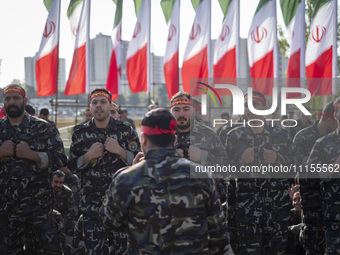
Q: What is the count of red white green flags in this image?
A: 10